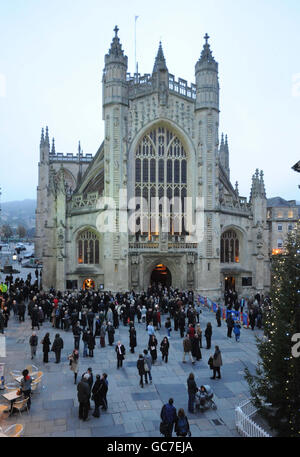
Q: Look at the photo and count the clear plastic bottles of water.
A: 0